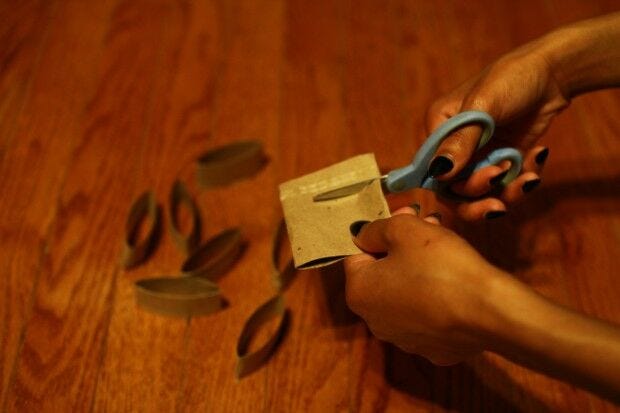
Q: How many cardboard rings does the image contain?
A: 7